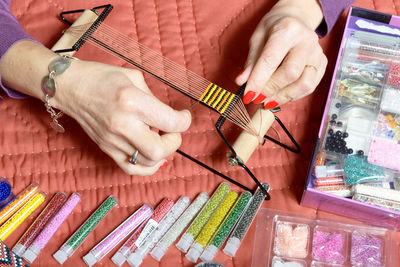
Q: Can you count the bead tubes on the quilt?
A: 13